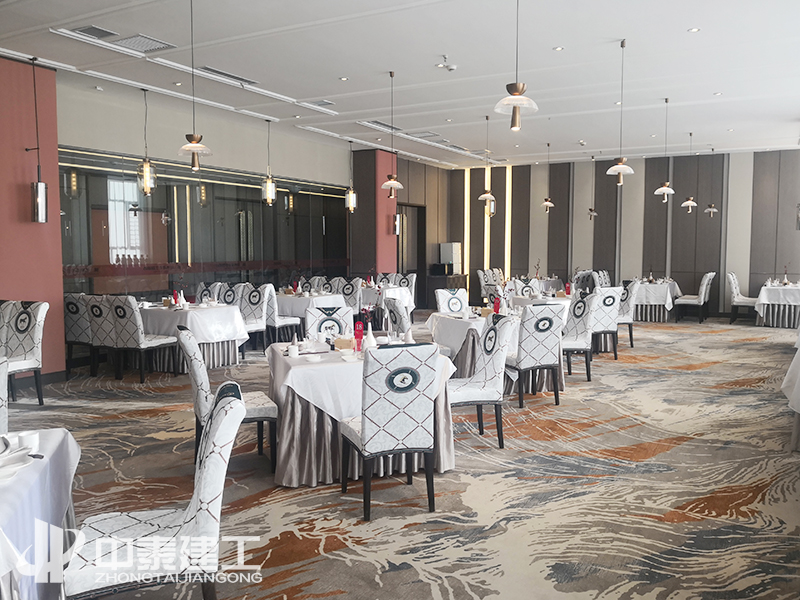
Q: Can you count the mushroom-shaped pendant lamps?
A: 10